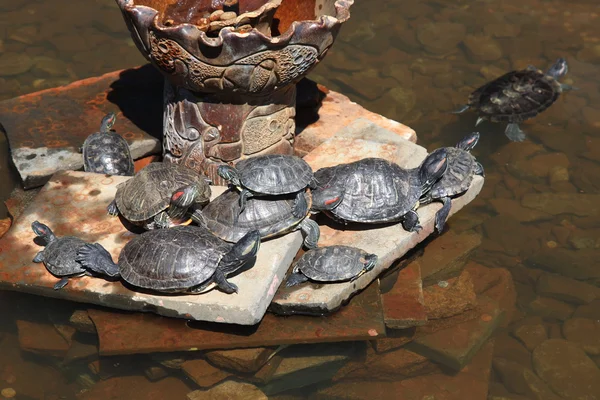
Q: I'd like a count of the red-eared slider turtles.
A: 10